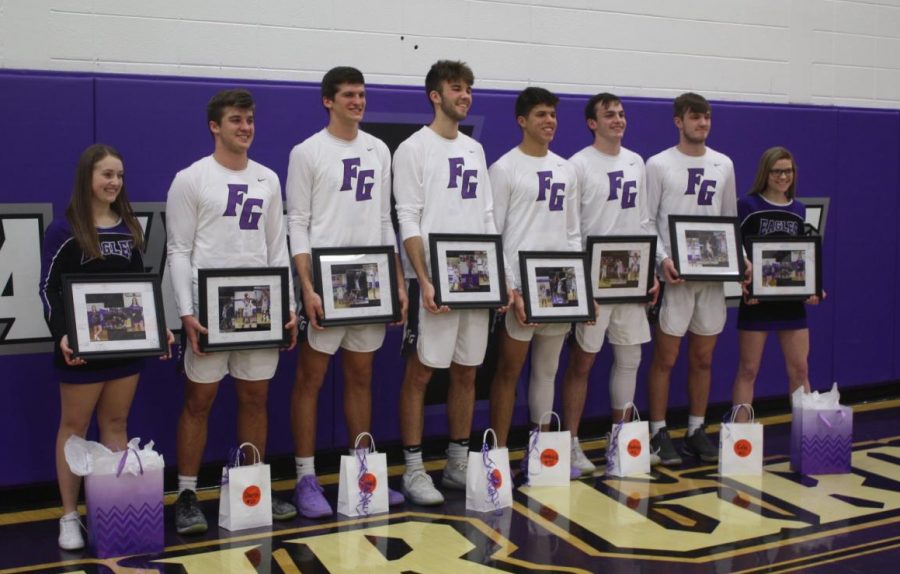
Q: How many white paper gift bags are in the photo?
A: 6